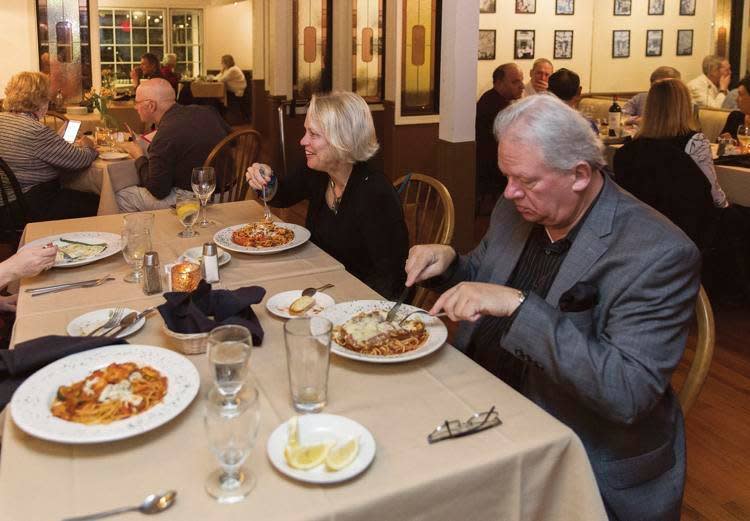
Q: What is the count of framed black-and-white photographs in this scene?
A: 12